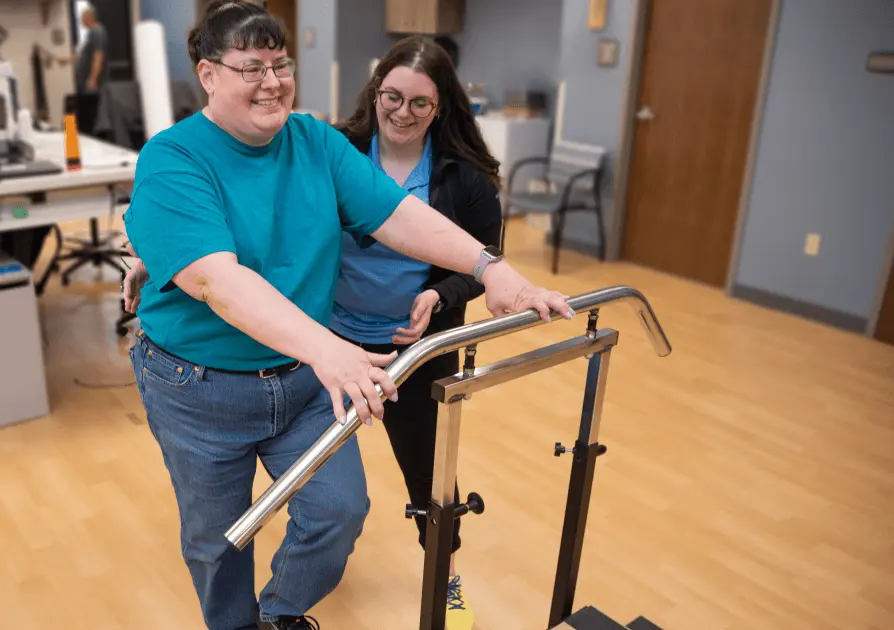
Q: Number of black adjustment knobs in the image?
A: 4